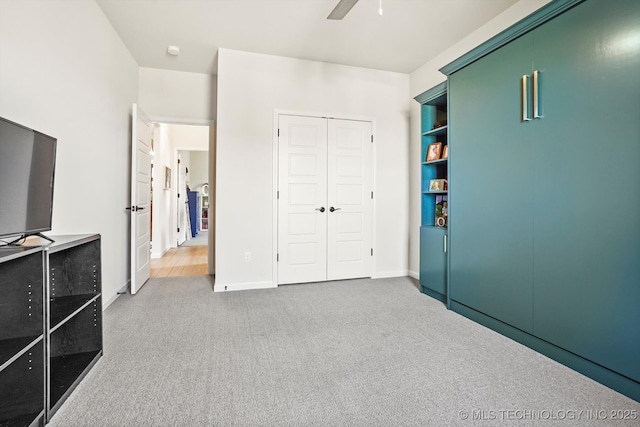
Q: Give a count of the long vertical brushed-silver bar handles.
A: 2